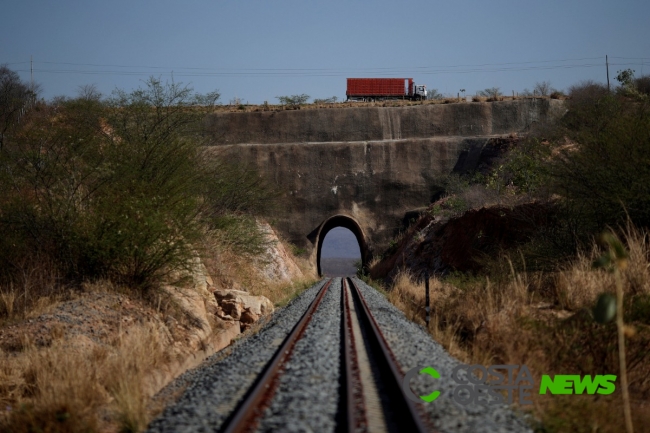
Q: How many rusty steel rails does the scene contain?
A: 3